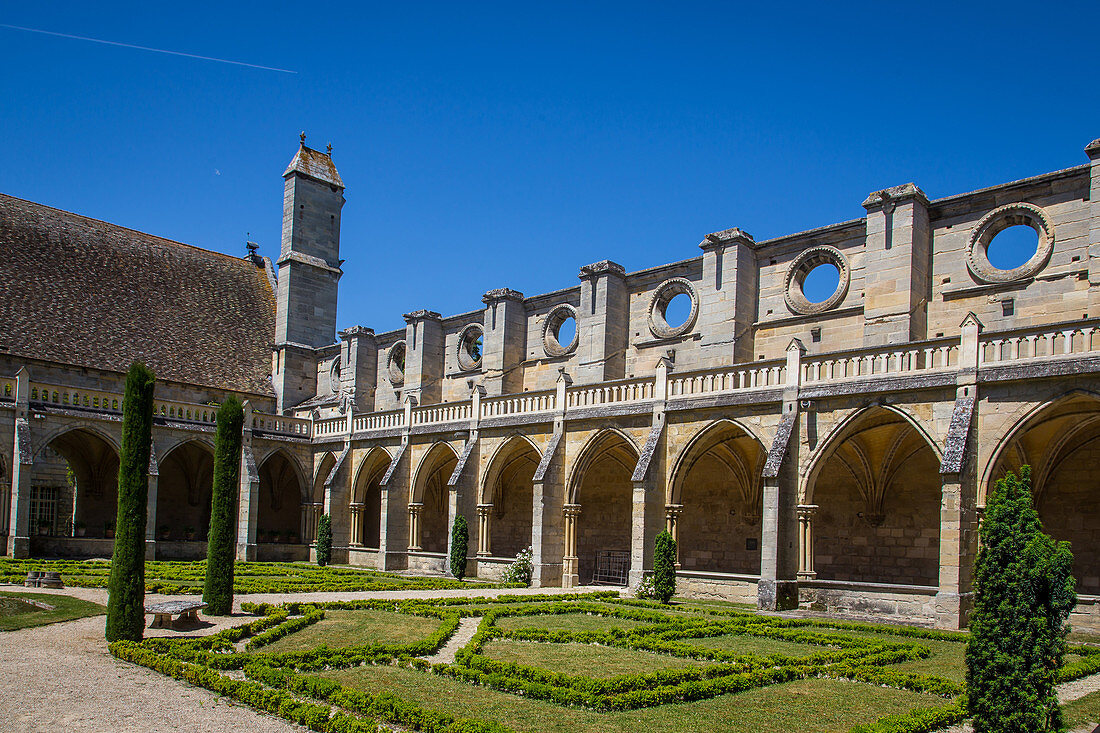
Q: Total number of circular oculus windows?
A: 7